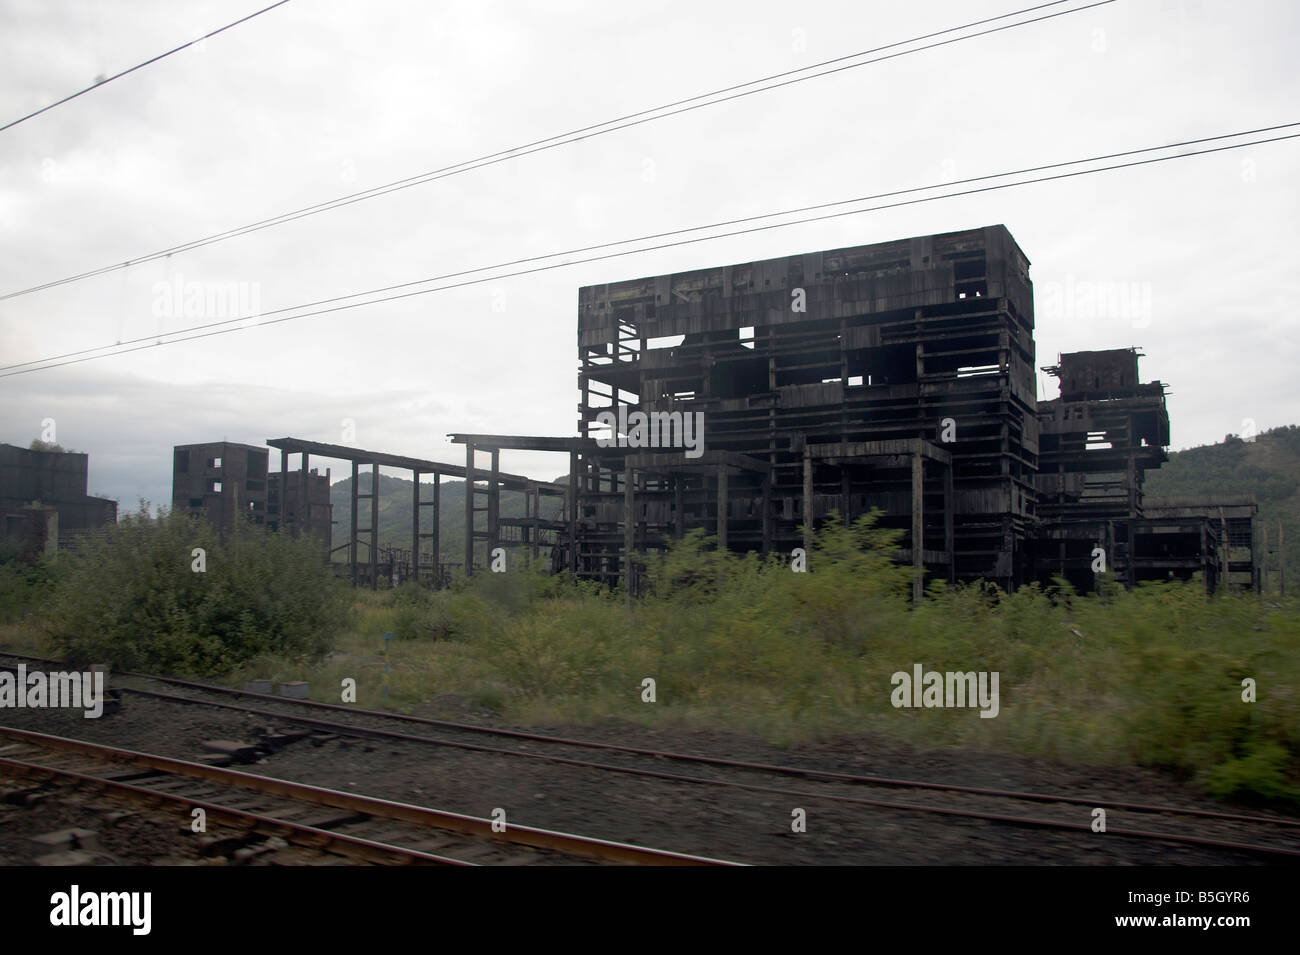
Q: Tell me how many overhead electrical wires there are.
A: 5